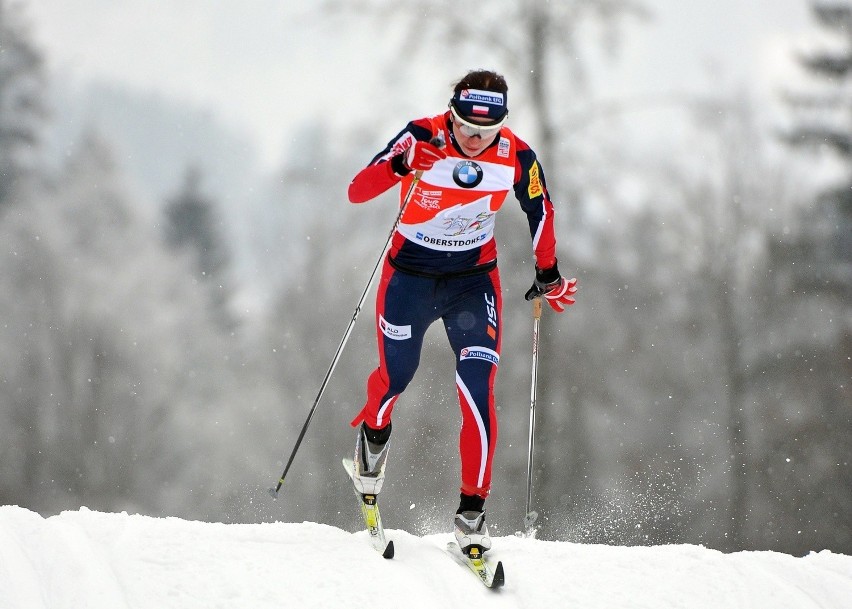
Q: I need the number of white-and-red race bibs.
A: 1